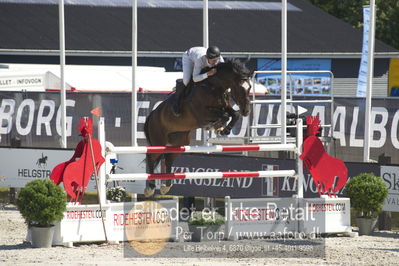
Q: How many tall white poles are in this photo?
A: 5